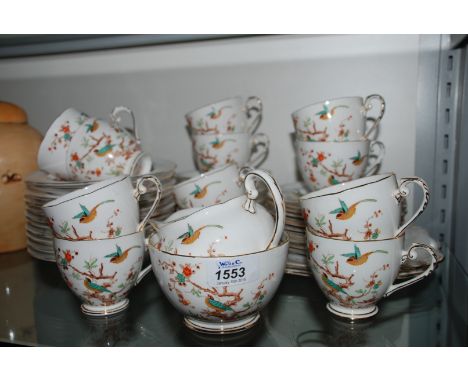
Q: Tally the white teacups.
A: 11